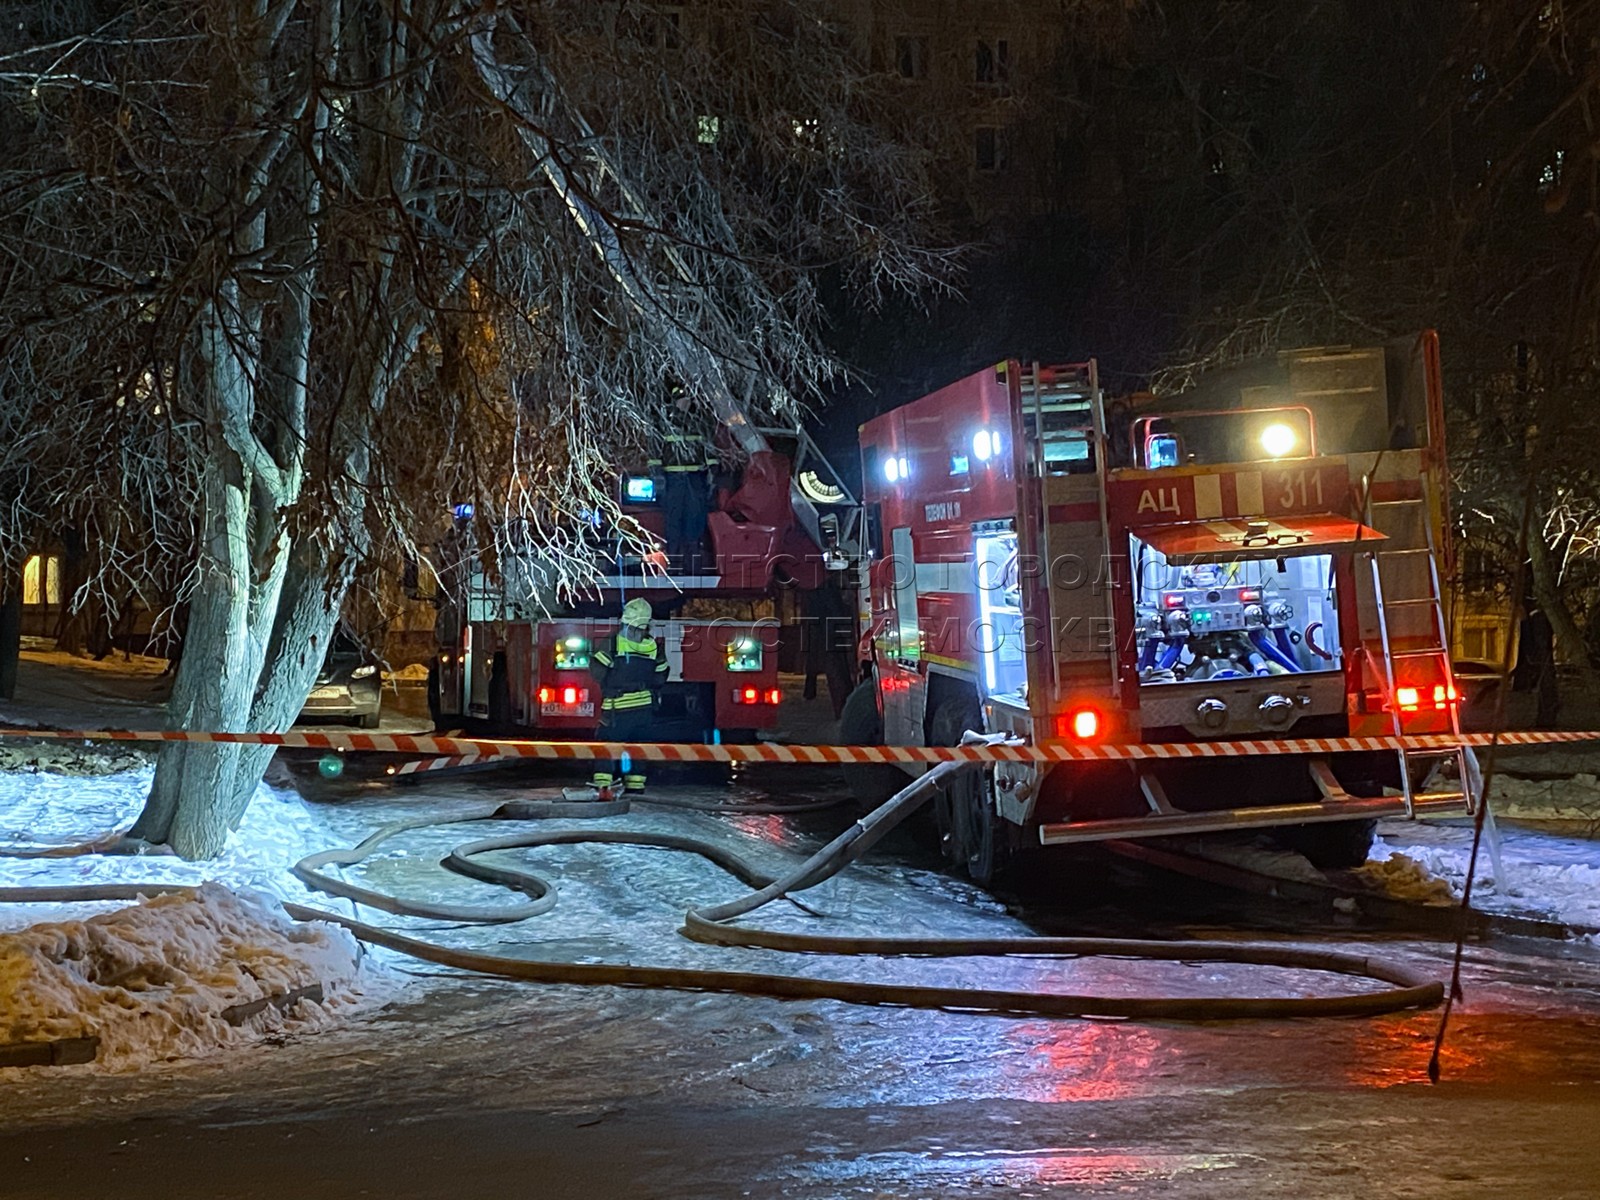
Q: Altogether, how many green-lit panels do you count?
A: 2